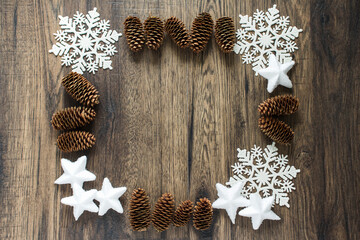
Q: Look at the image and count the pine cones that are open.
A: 14